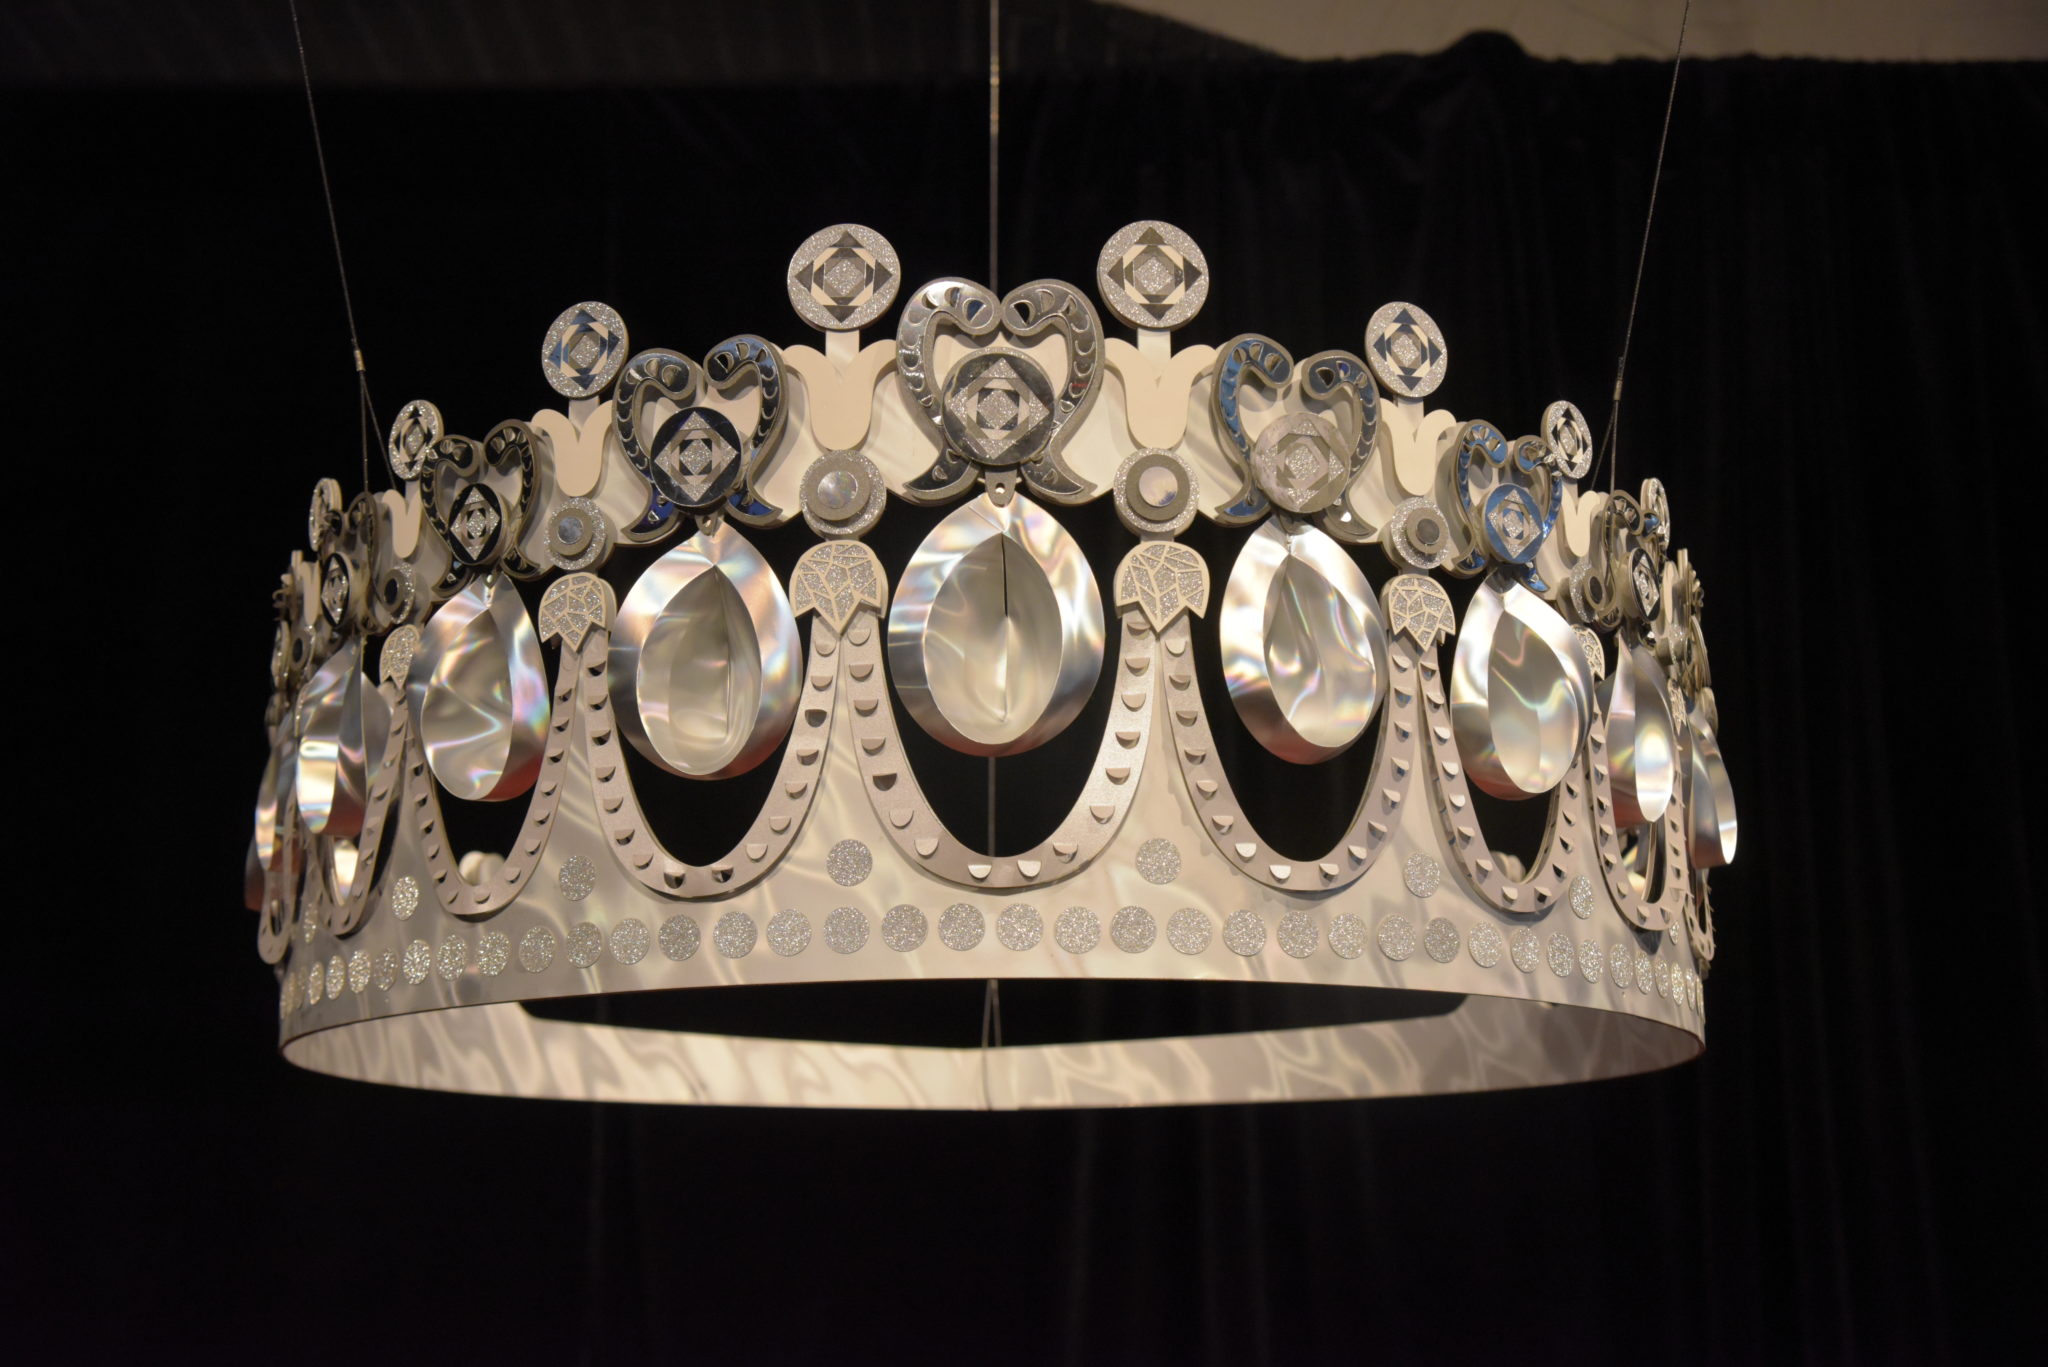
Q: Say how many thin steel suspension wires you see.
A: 3